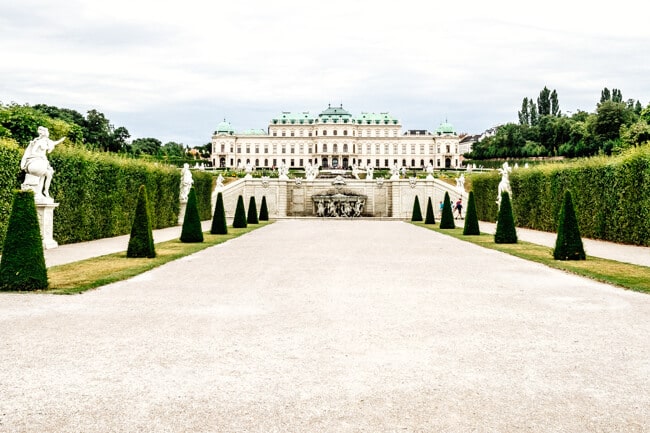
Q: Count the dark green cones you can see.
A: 13